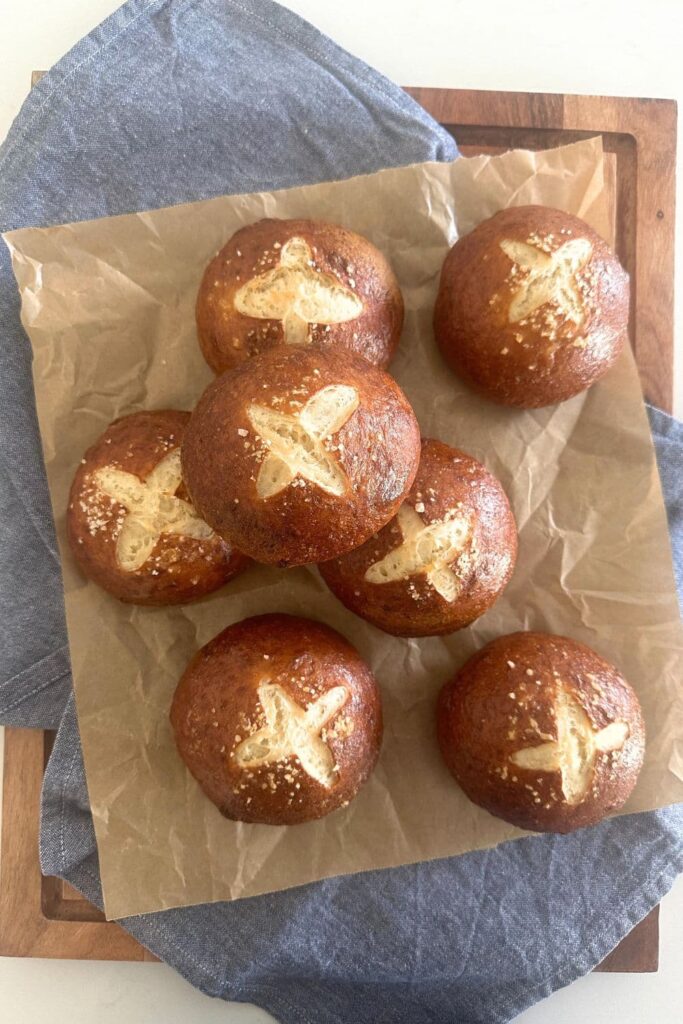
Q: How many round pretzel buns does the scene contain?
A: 7